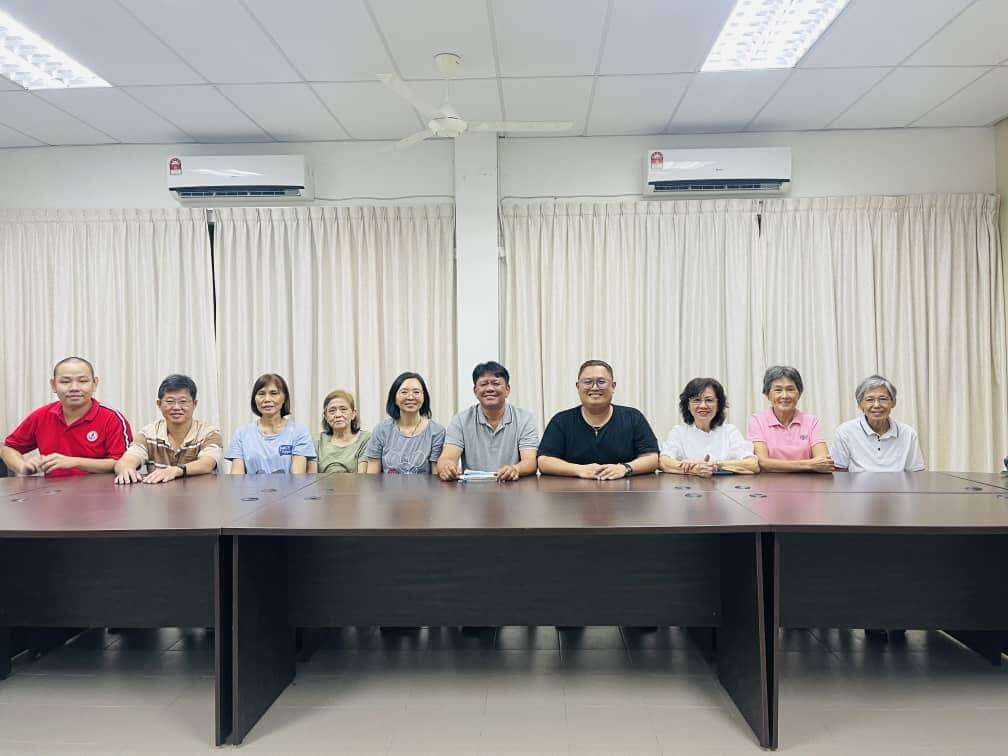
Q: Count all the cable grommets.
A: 12